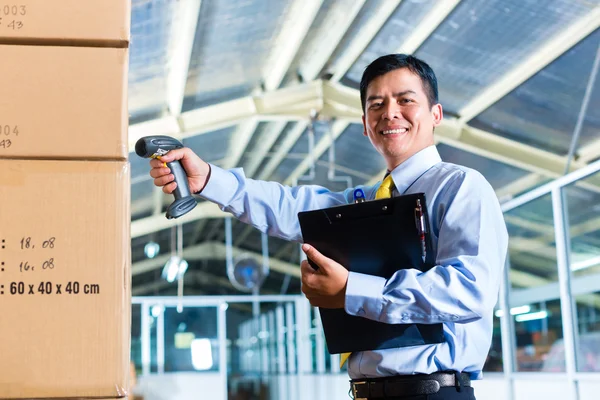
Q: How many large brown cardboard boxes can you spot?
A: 3